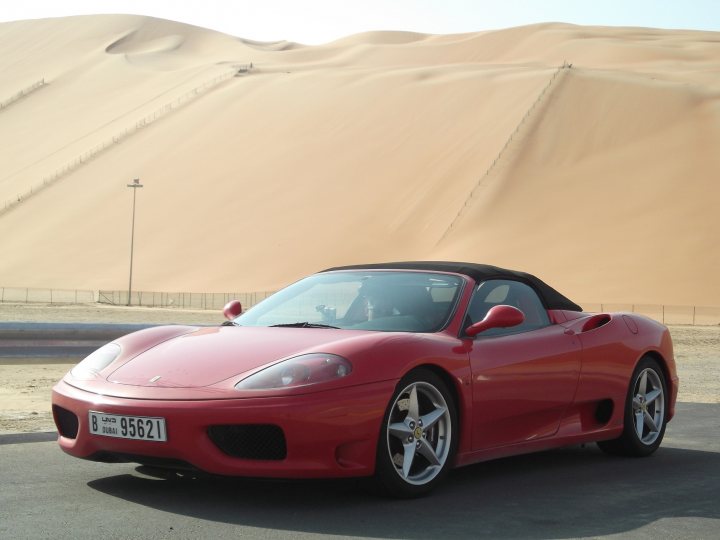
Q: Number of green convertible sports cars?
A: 0